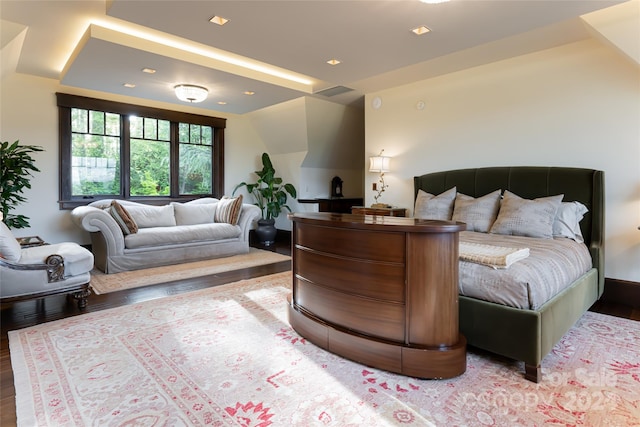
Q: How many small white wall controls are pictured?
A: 2